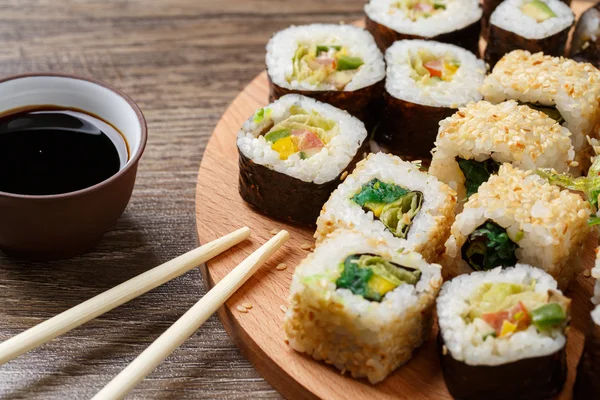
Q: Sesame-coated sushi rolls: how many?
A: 5